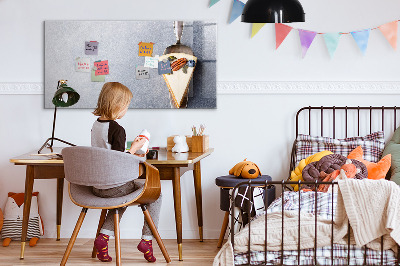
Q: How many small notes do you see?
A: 8